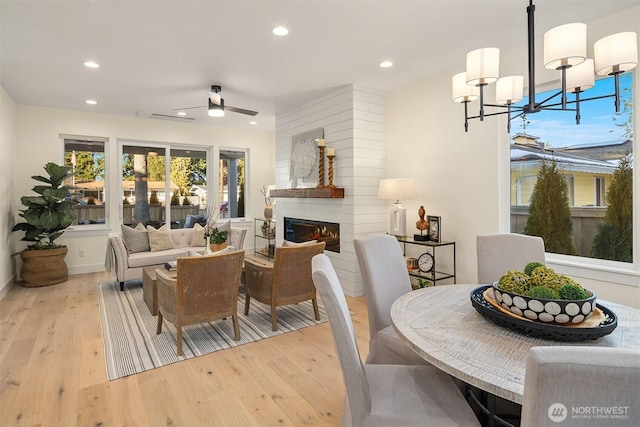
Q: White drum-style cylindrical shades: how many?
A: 6